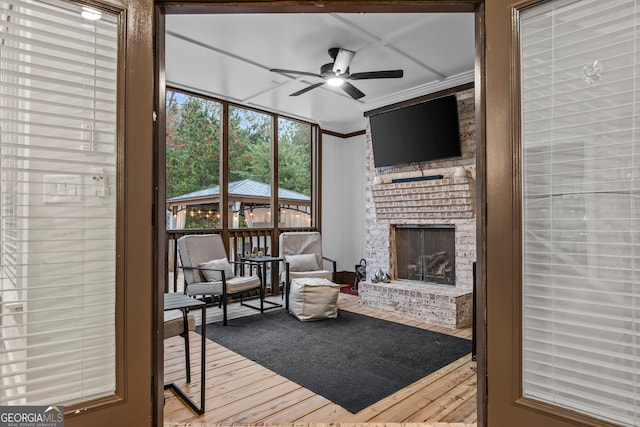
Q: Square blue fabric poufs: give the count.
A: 0